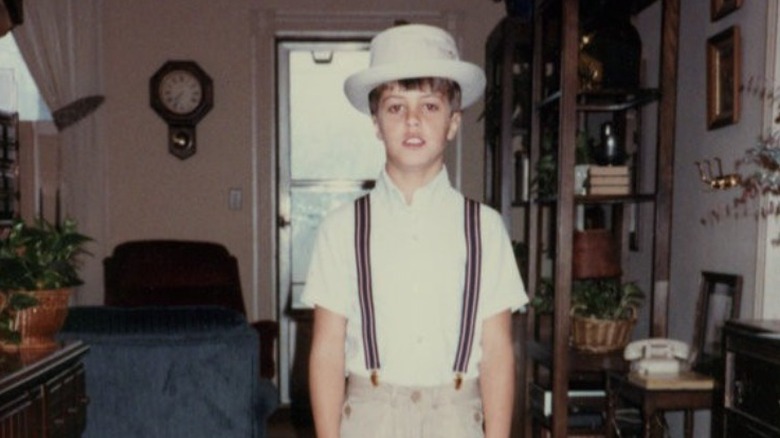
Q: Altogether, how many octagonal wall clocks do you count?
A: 1